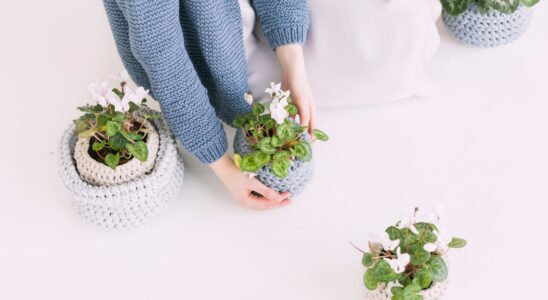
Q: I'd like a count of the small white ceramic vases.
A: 0